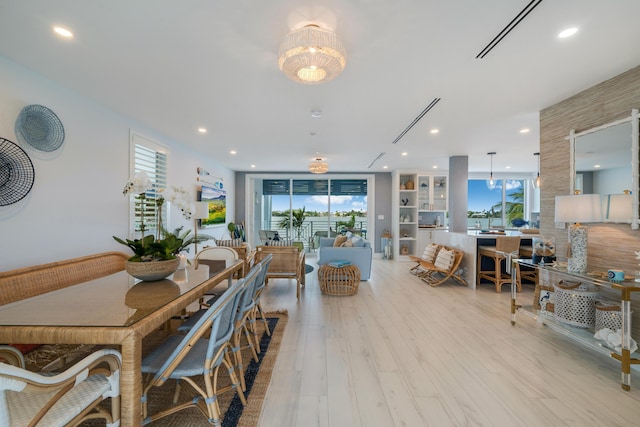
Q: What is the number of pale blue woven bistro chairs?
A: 3